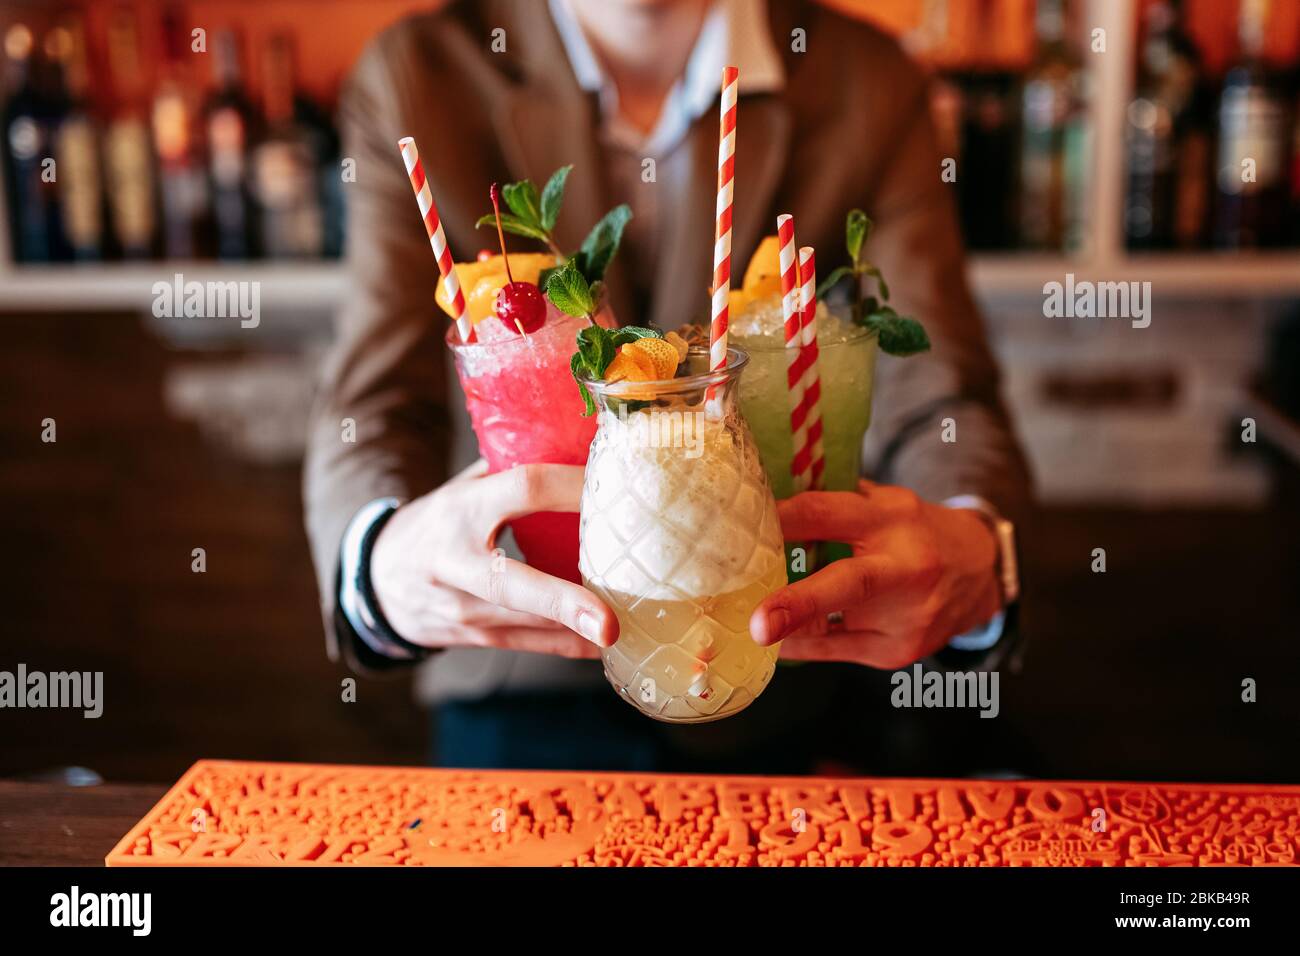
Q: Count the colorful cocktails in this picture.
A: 3